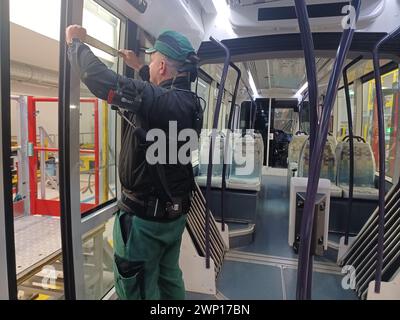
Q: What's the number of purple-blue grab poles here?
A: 6